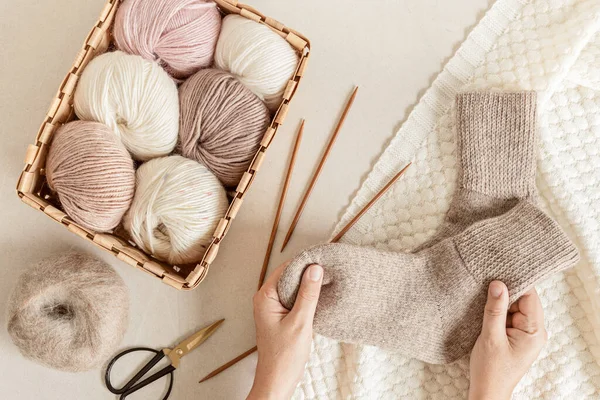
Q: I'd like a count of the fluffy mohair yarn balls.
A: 1